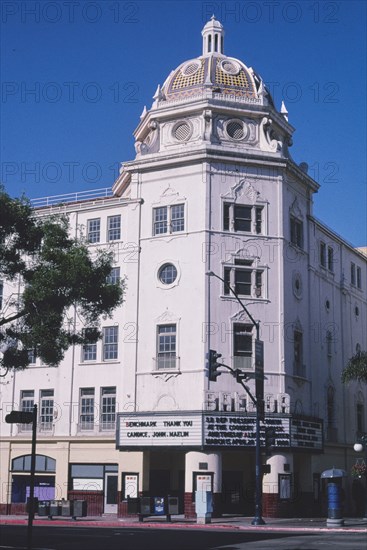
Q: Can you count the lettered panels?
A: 3